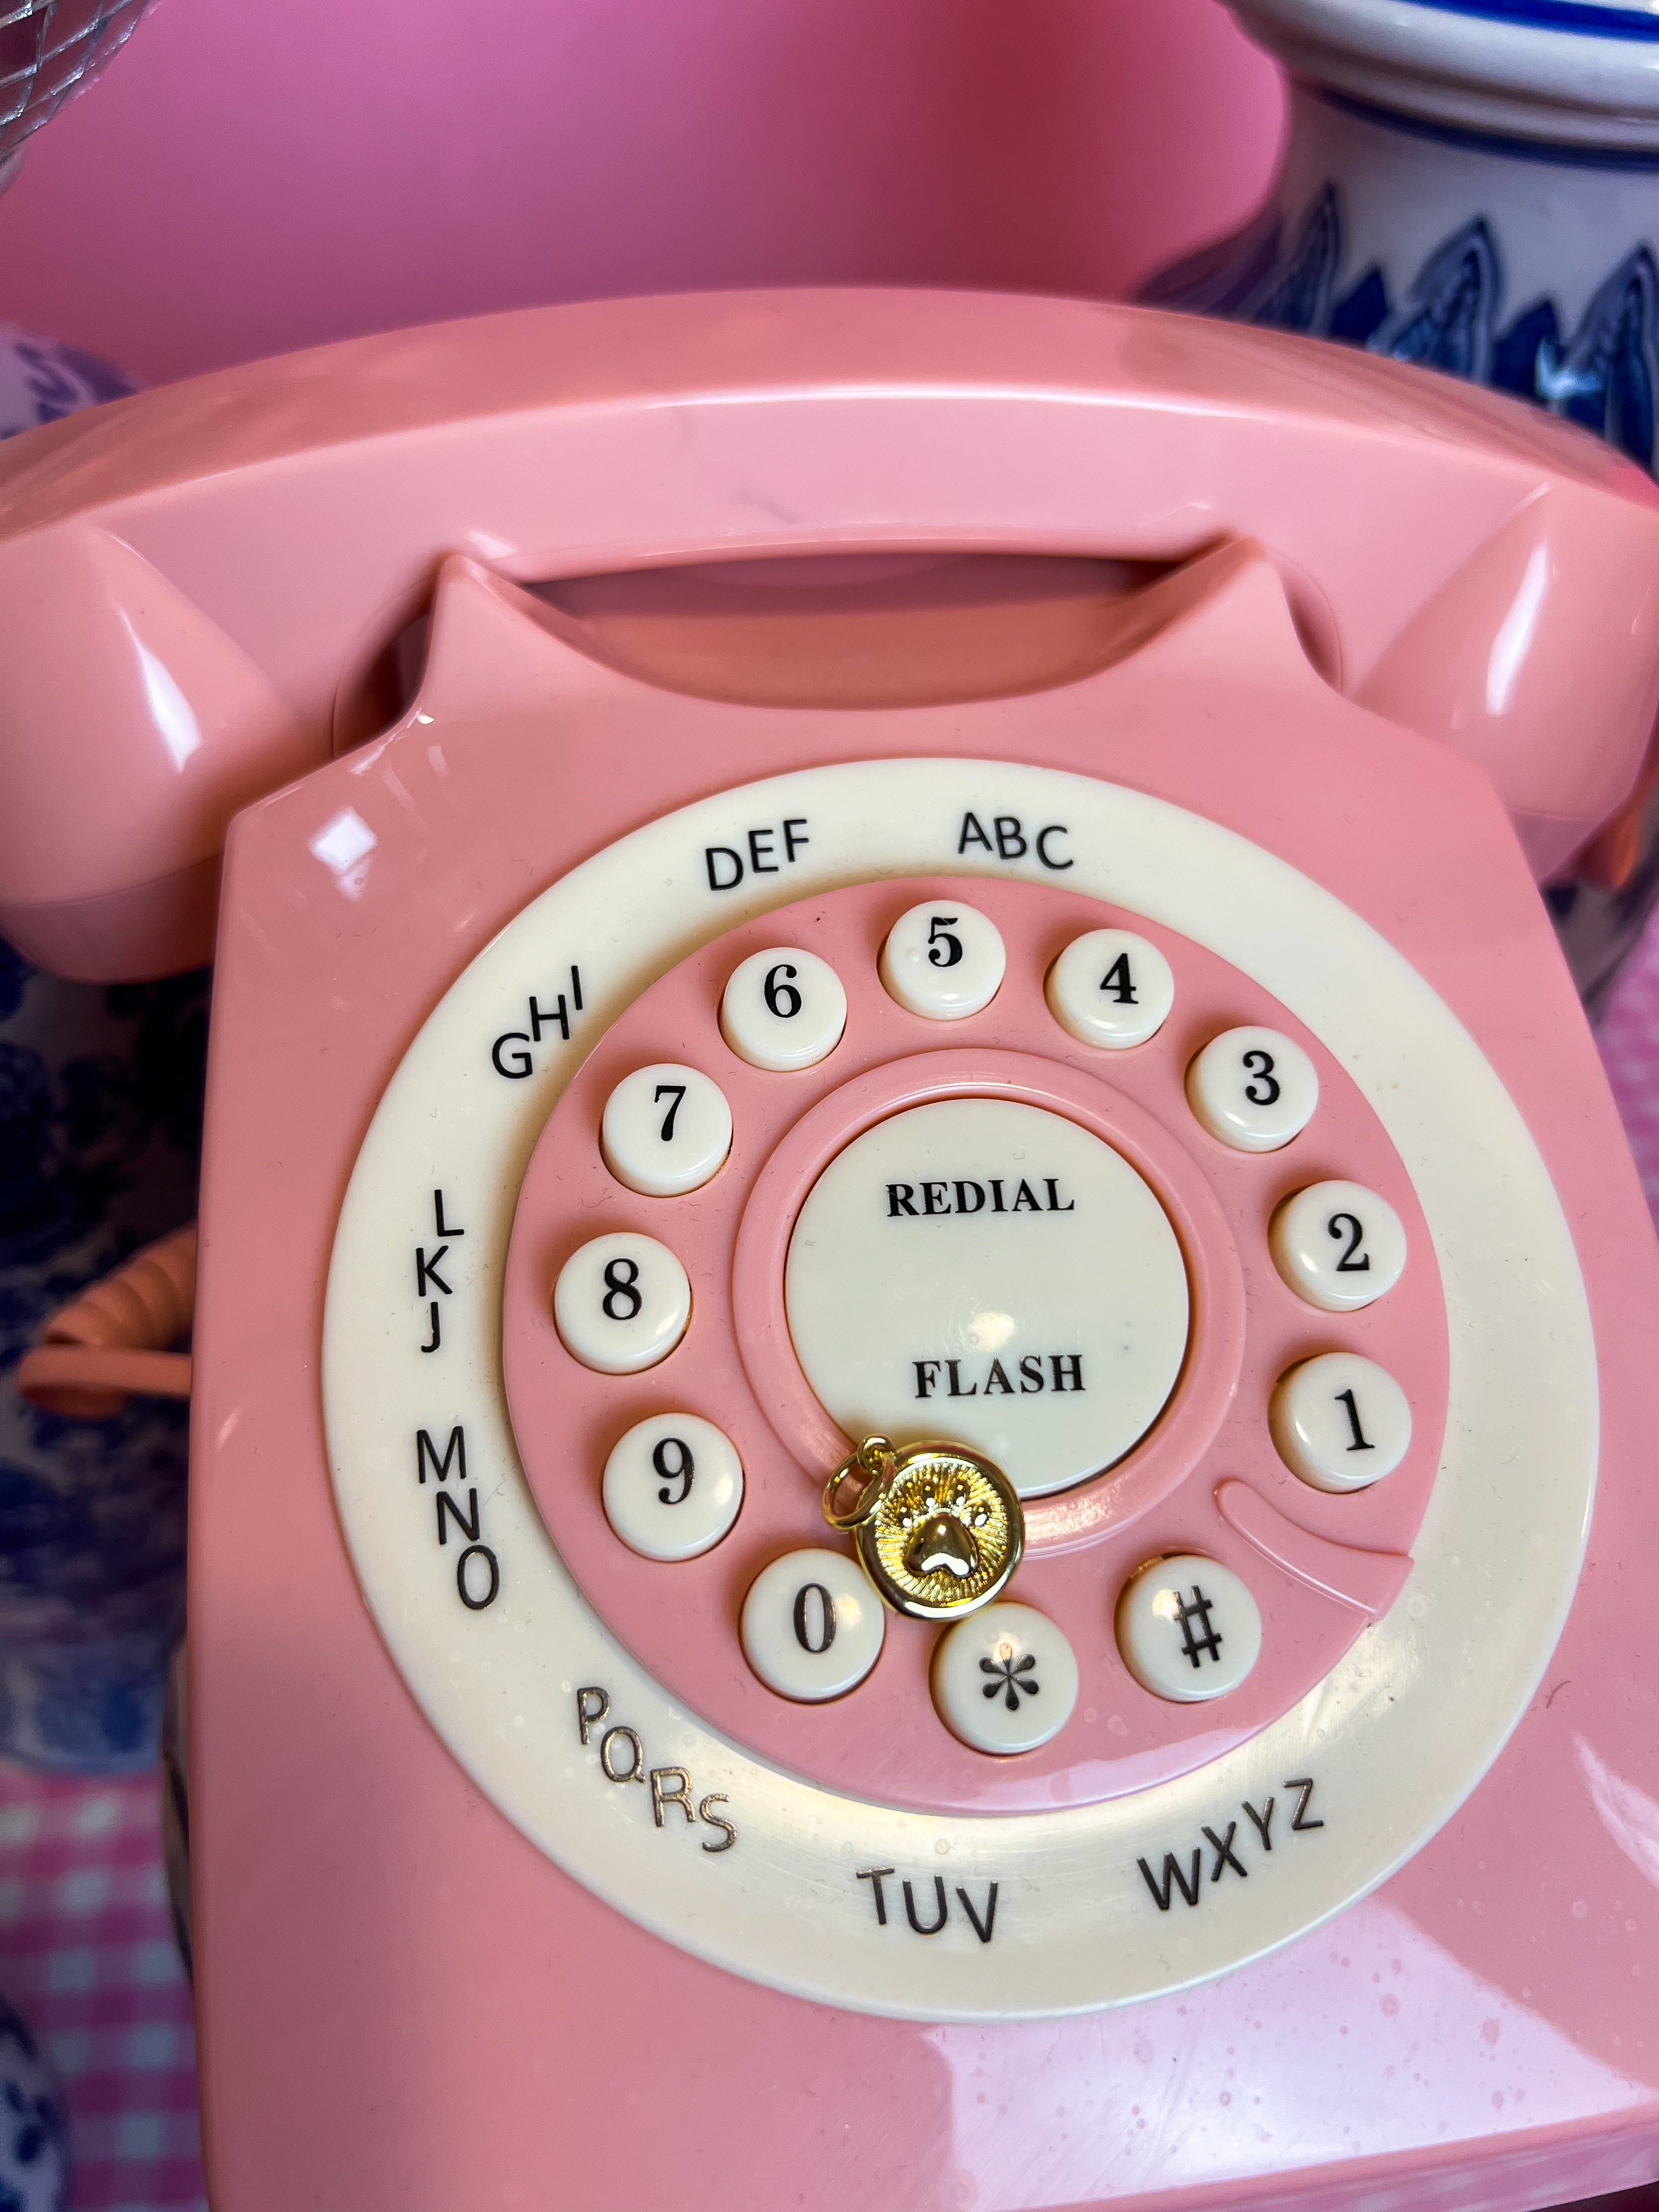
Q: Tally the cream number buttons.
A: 10